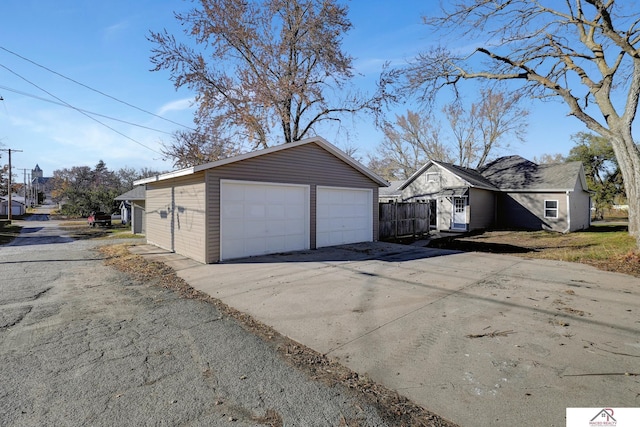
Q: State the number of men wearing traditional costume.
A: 0